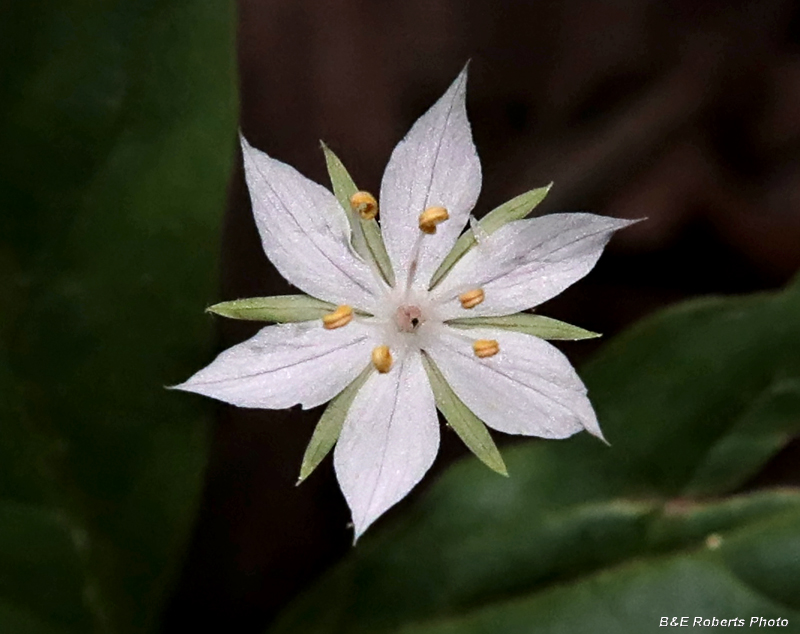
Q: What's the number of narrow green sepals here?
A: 6